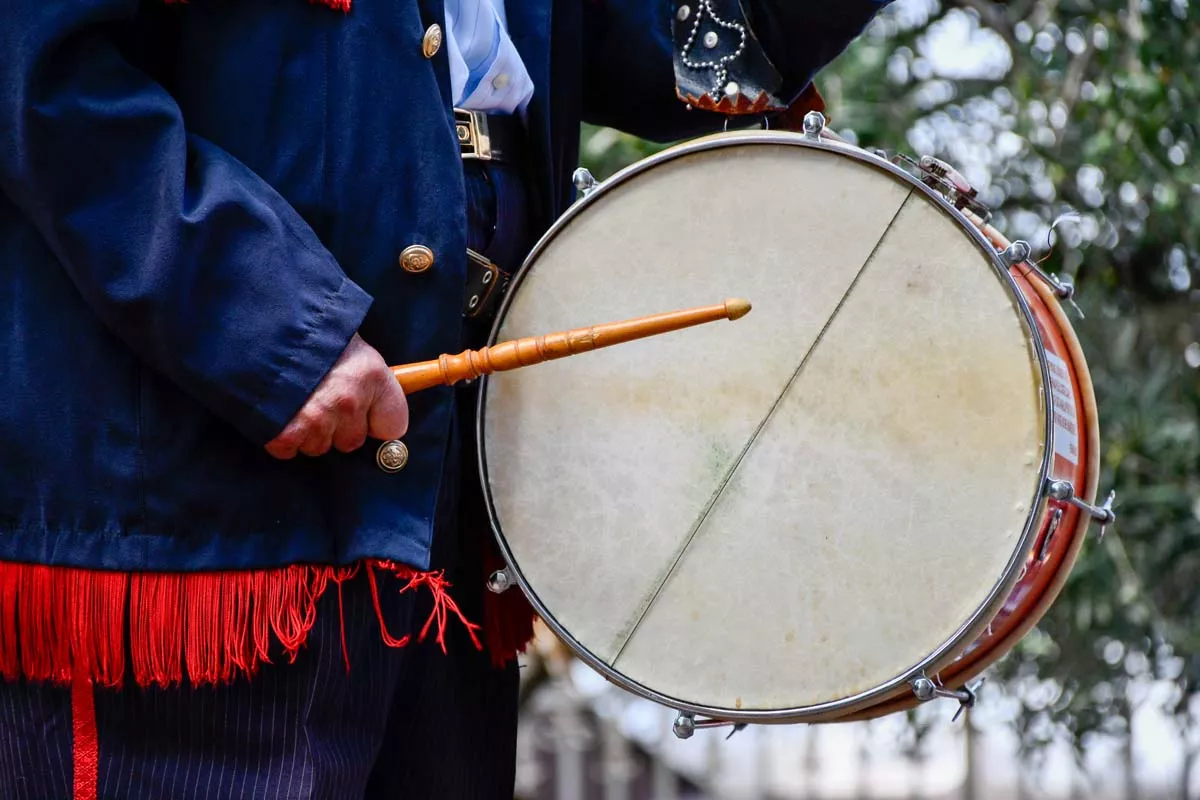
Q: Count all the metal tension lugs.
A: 7